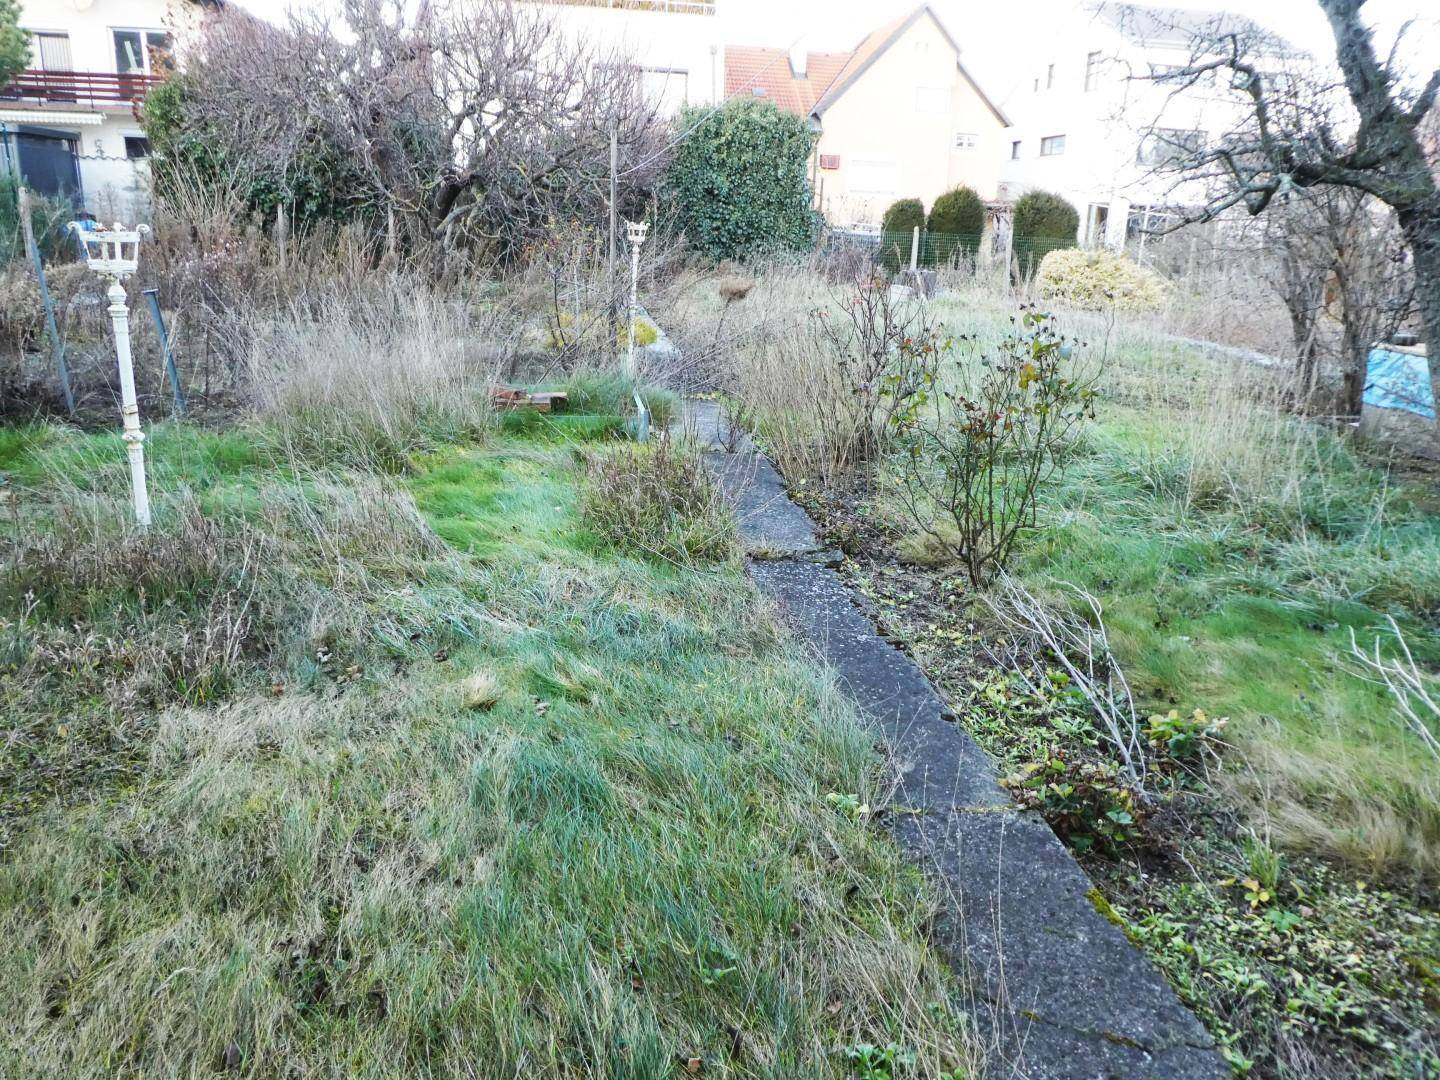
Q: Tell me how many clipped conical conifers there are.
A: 3